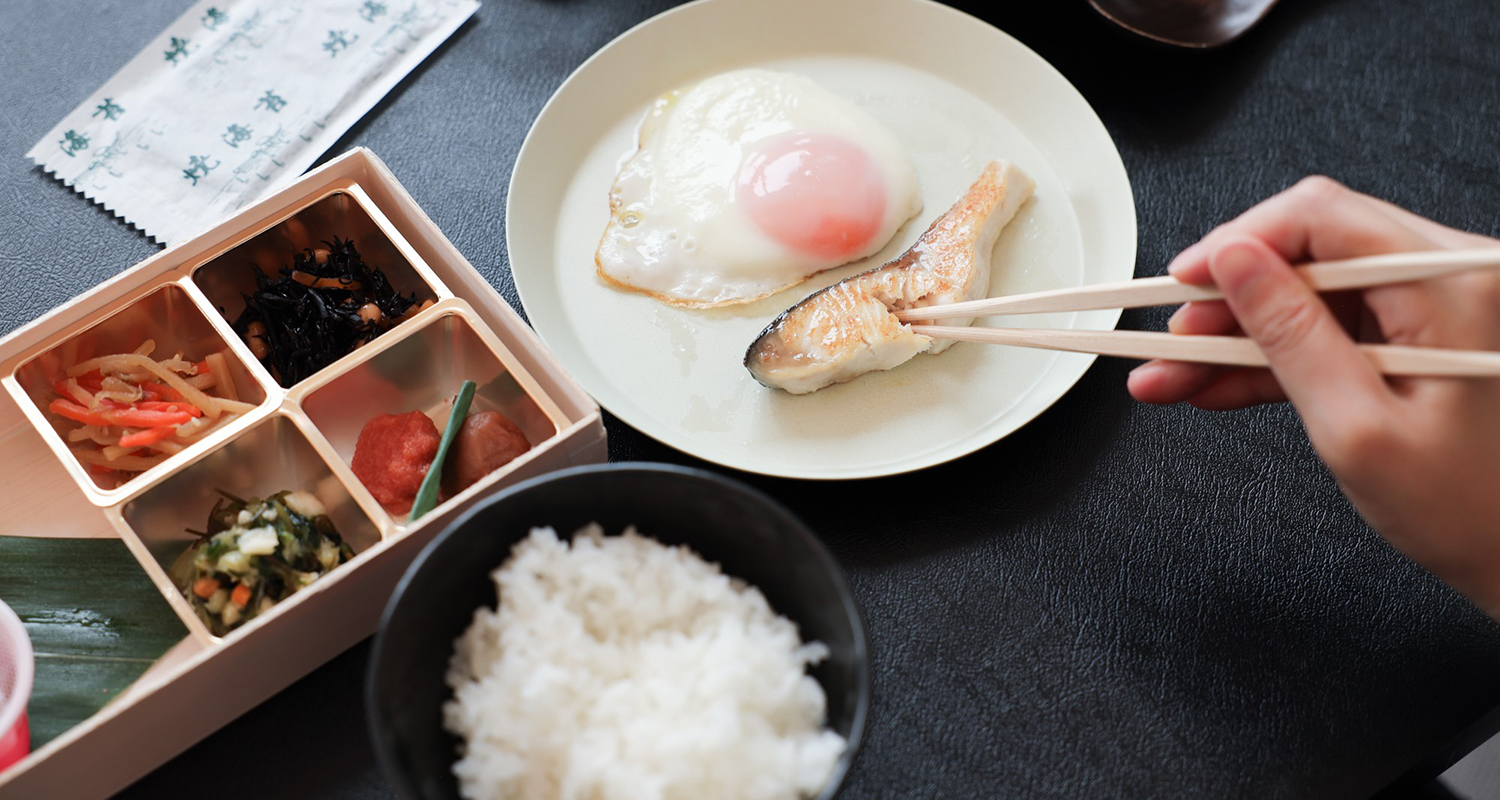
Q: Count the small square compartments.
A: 4